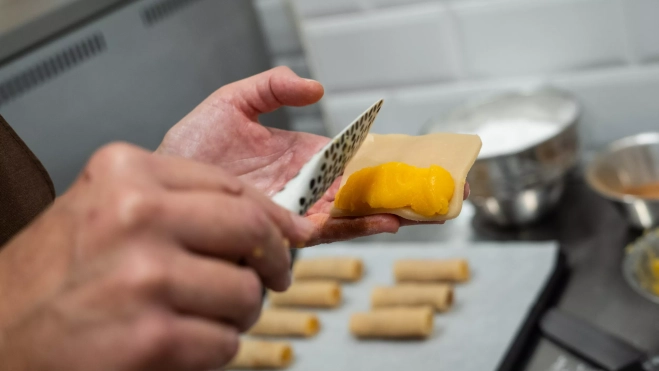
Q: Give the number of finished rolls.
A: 7